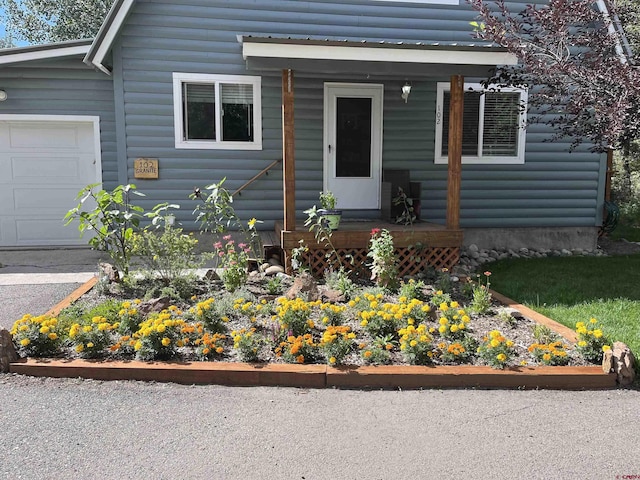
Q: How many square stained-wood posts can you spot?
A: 2